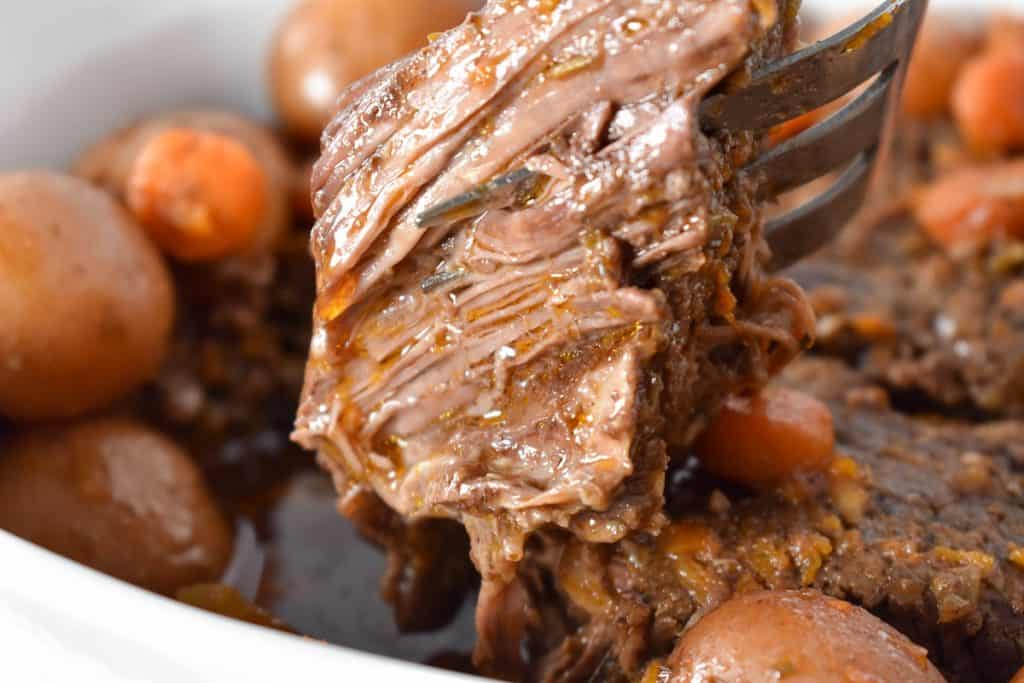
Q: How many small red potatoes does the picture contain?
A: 5